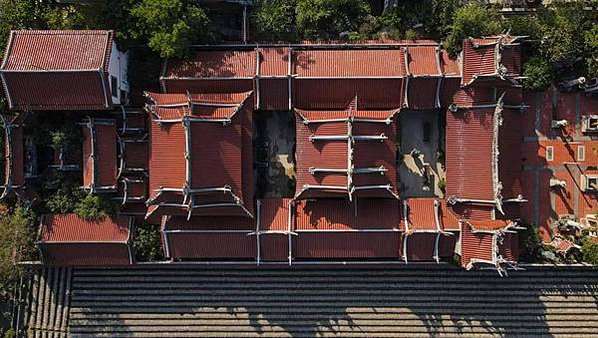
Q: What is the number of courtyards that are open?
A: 2